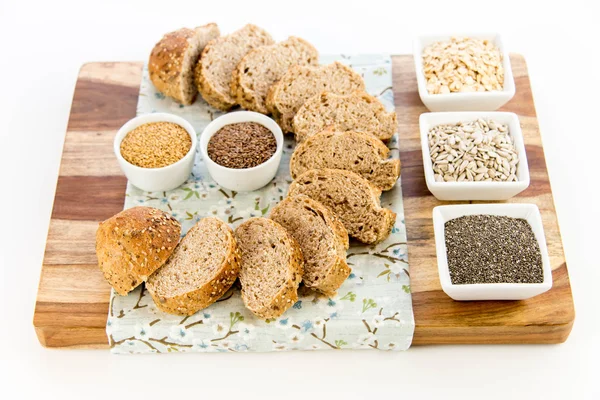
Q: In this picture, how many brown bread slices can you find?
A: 11